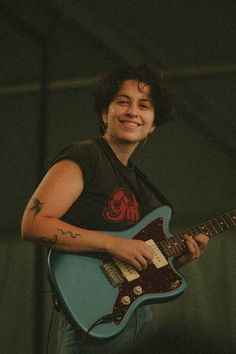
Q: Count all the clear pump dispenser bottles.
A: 0